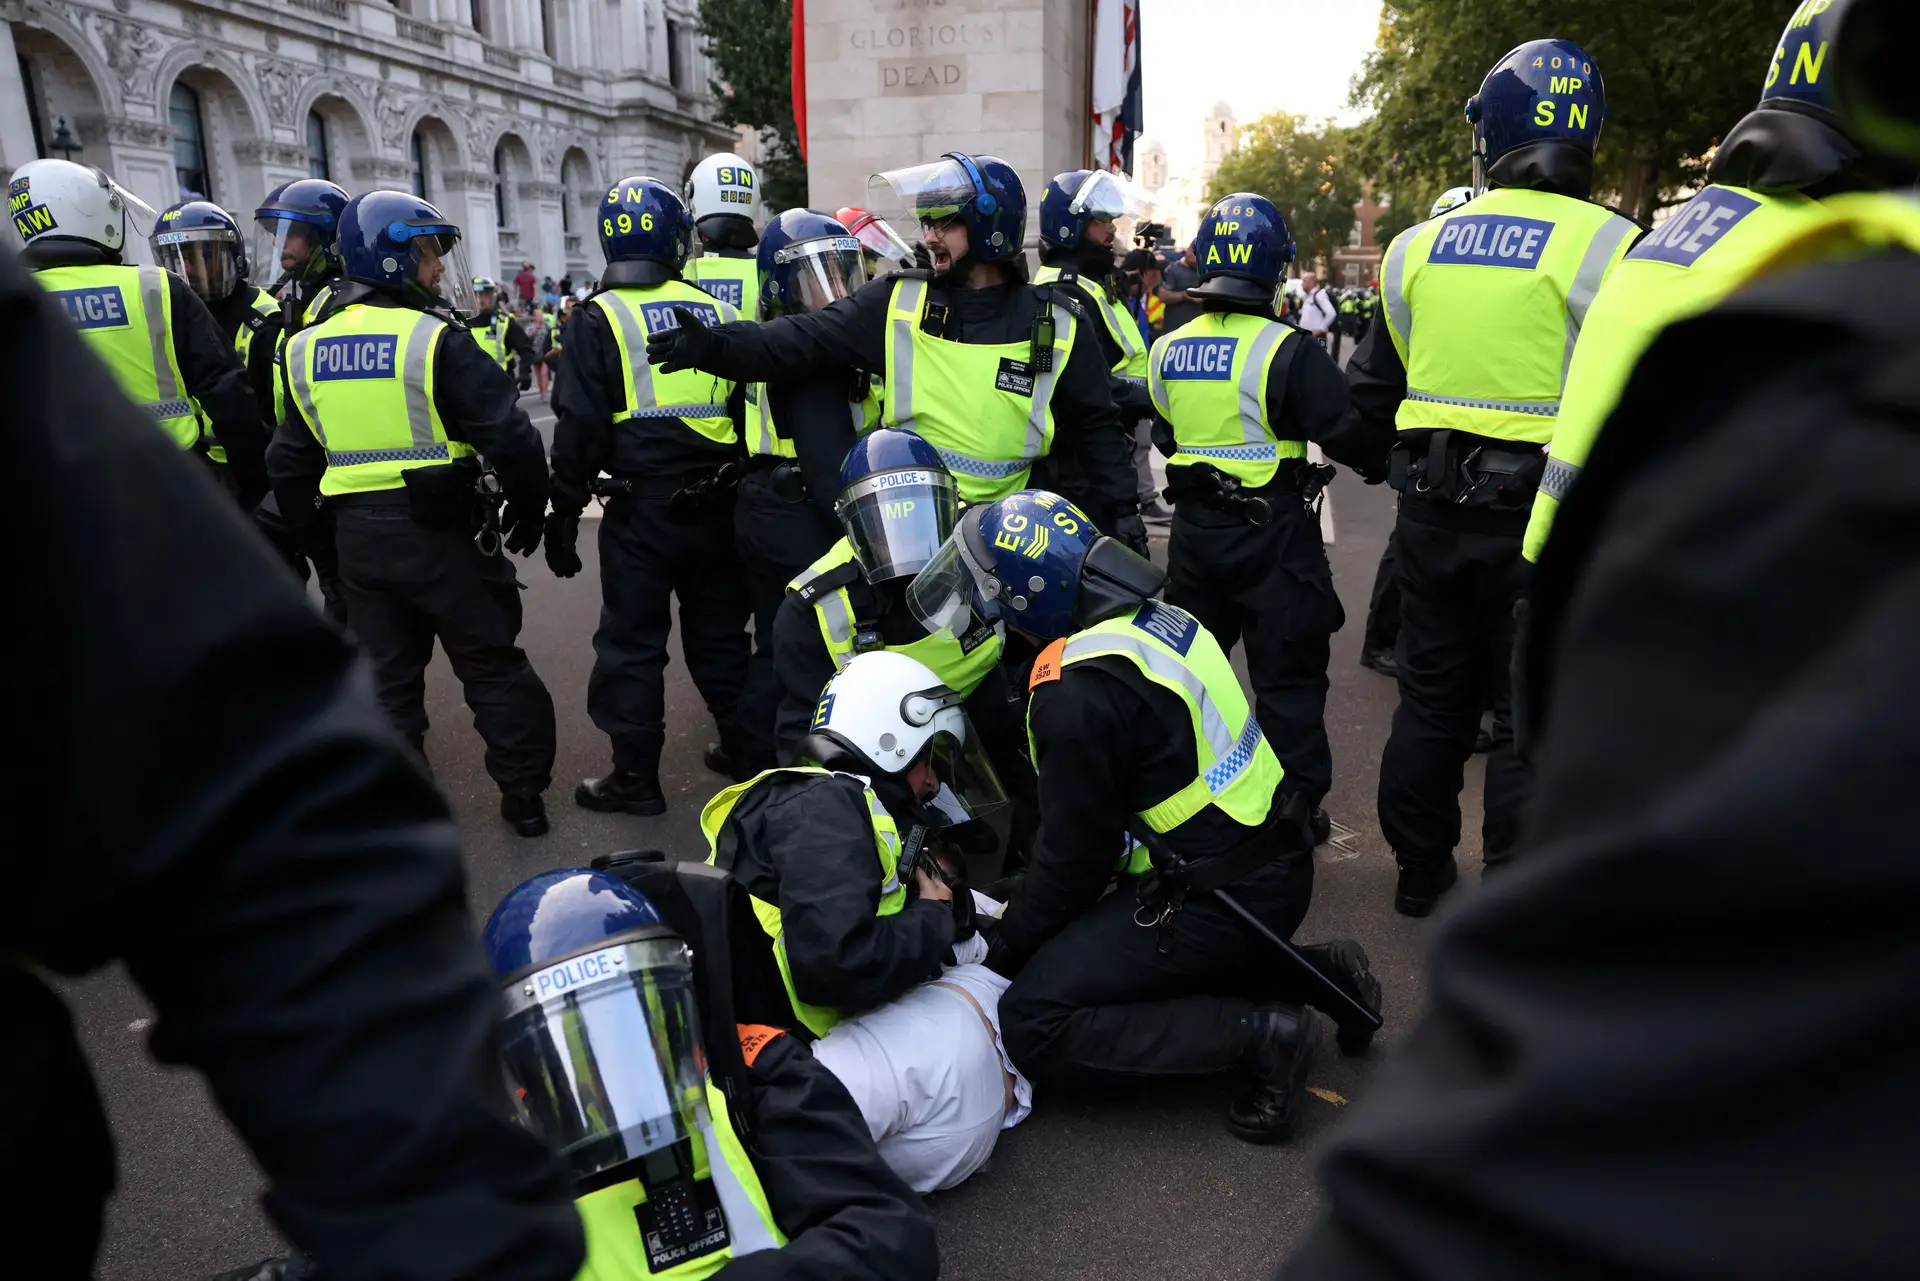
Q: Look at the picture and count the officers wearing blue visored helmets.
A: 13